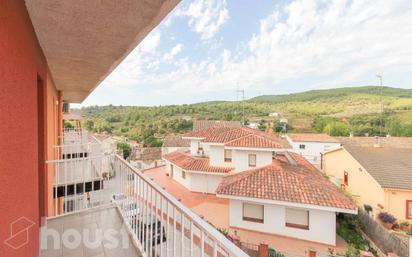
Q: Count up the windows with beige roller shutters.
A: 4